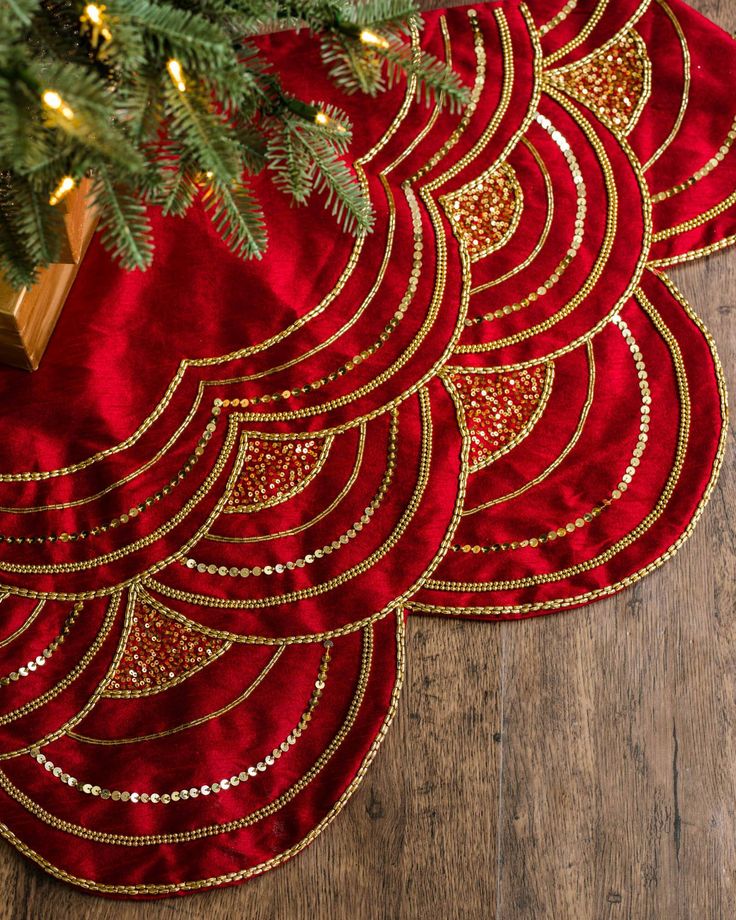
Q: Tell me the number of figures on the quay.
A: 0